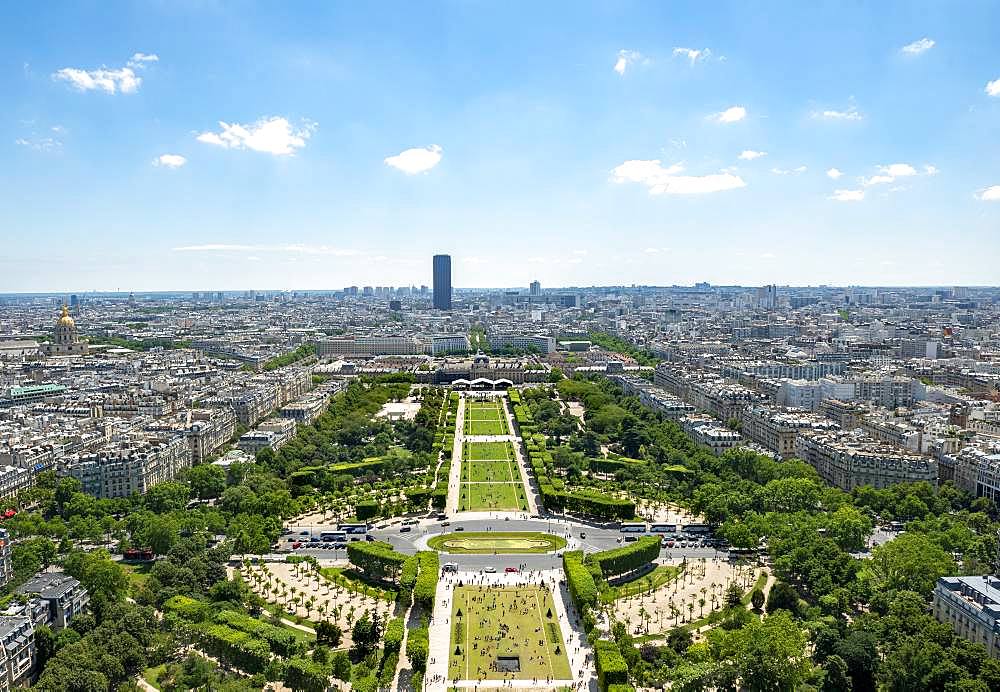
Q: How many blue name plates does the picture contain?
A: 0